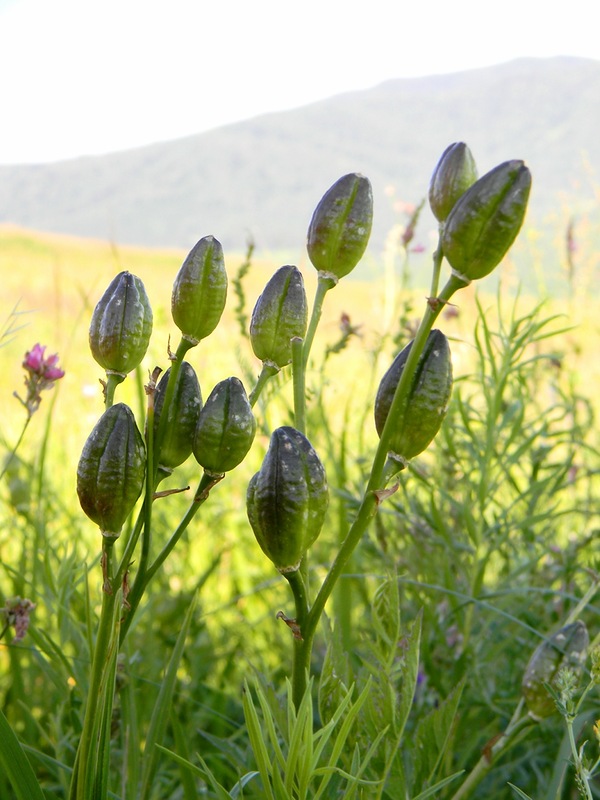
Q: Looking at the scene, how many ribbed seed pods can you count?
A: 12